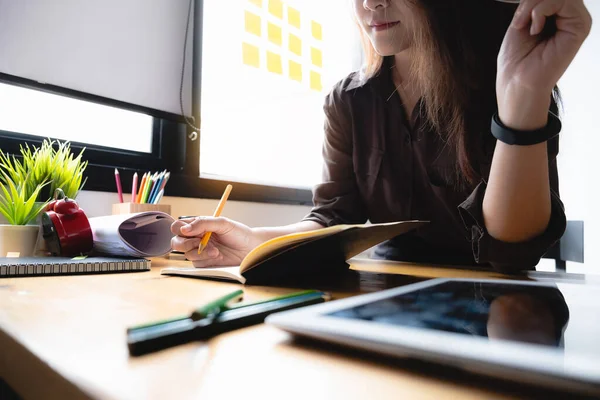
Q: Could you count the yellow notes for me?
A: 12